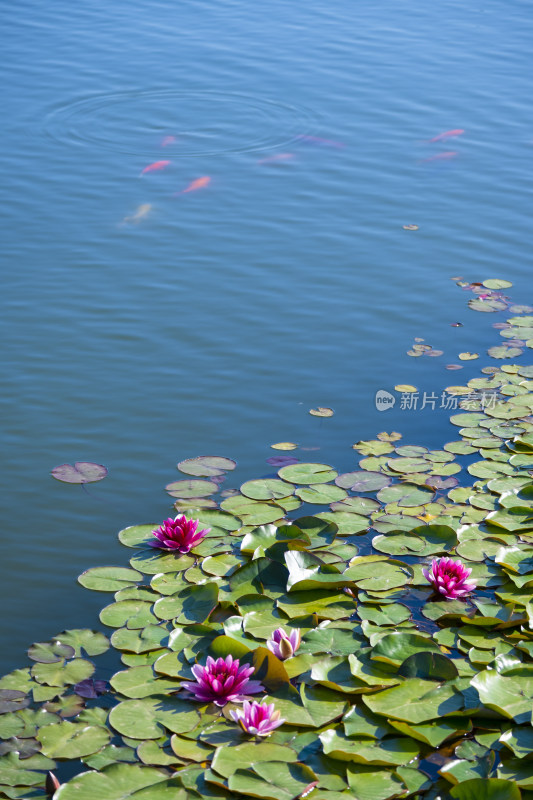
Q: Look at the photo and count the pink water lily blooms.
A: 5